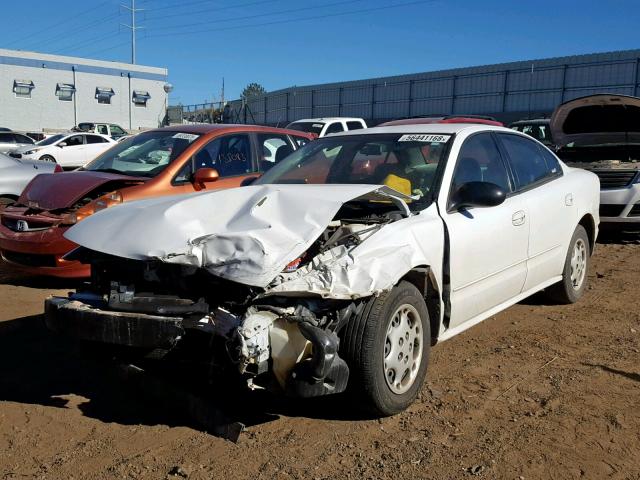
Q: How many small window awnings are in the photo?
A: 4